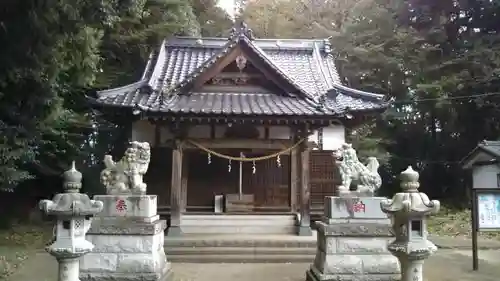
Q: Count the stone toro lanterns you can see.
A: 2